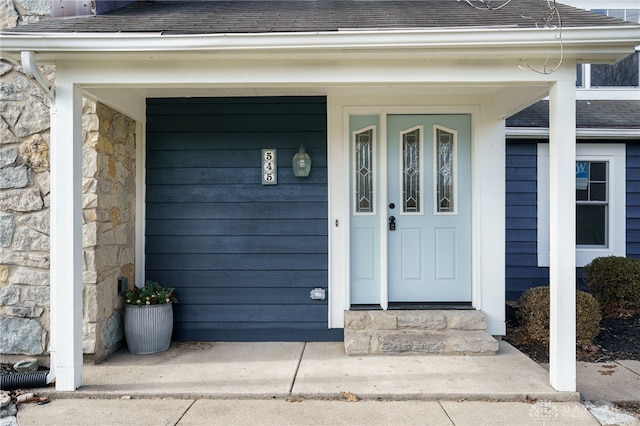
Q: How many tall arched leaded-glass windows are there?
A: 3